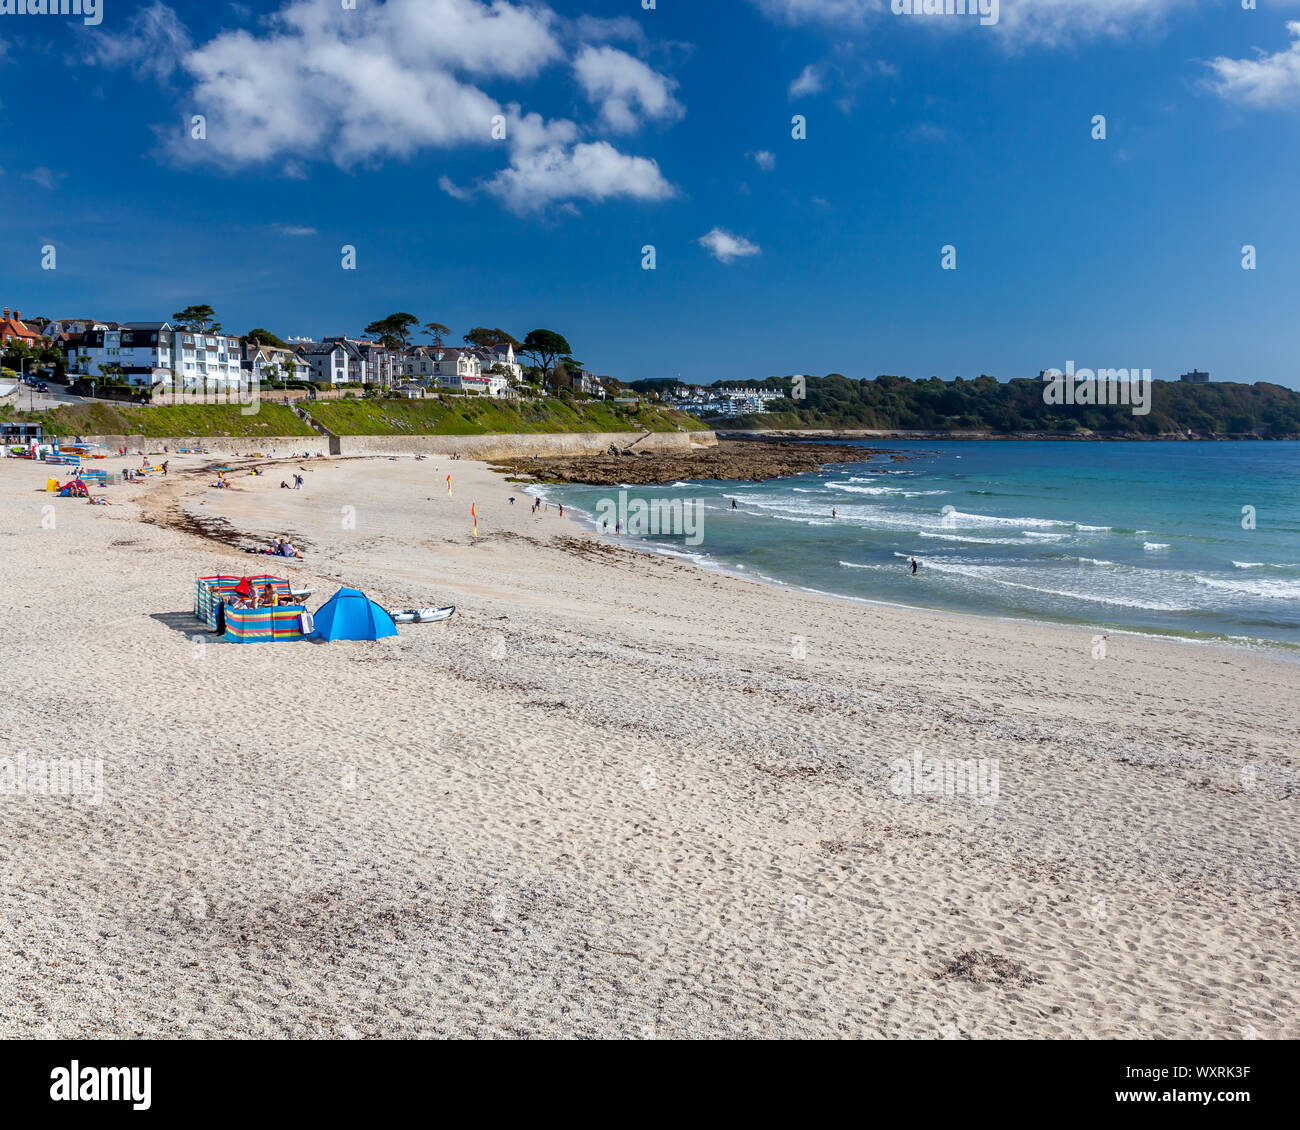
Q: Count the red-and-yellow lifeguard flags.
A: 2